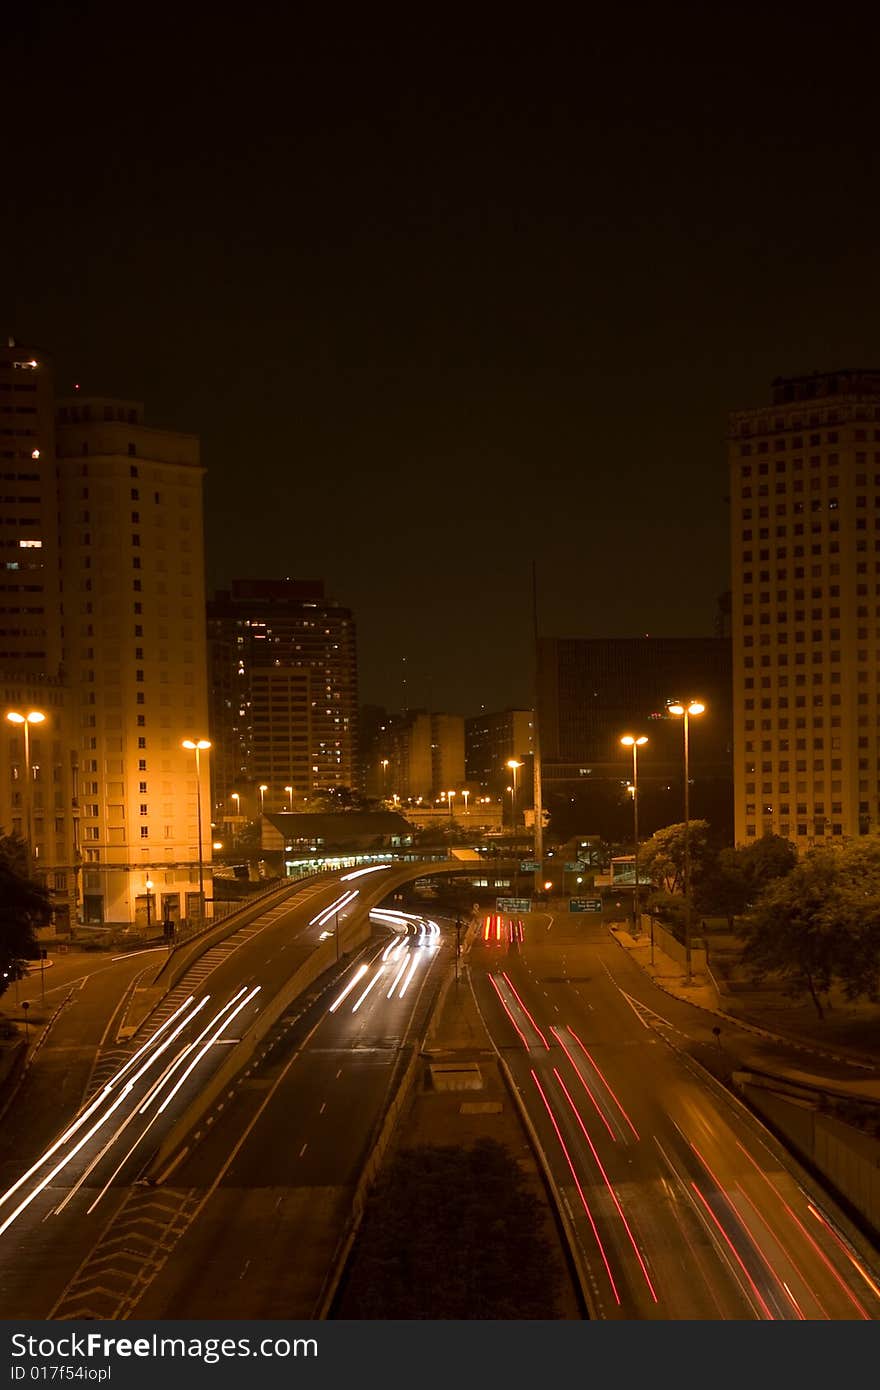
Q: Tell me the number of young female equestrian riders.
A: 0